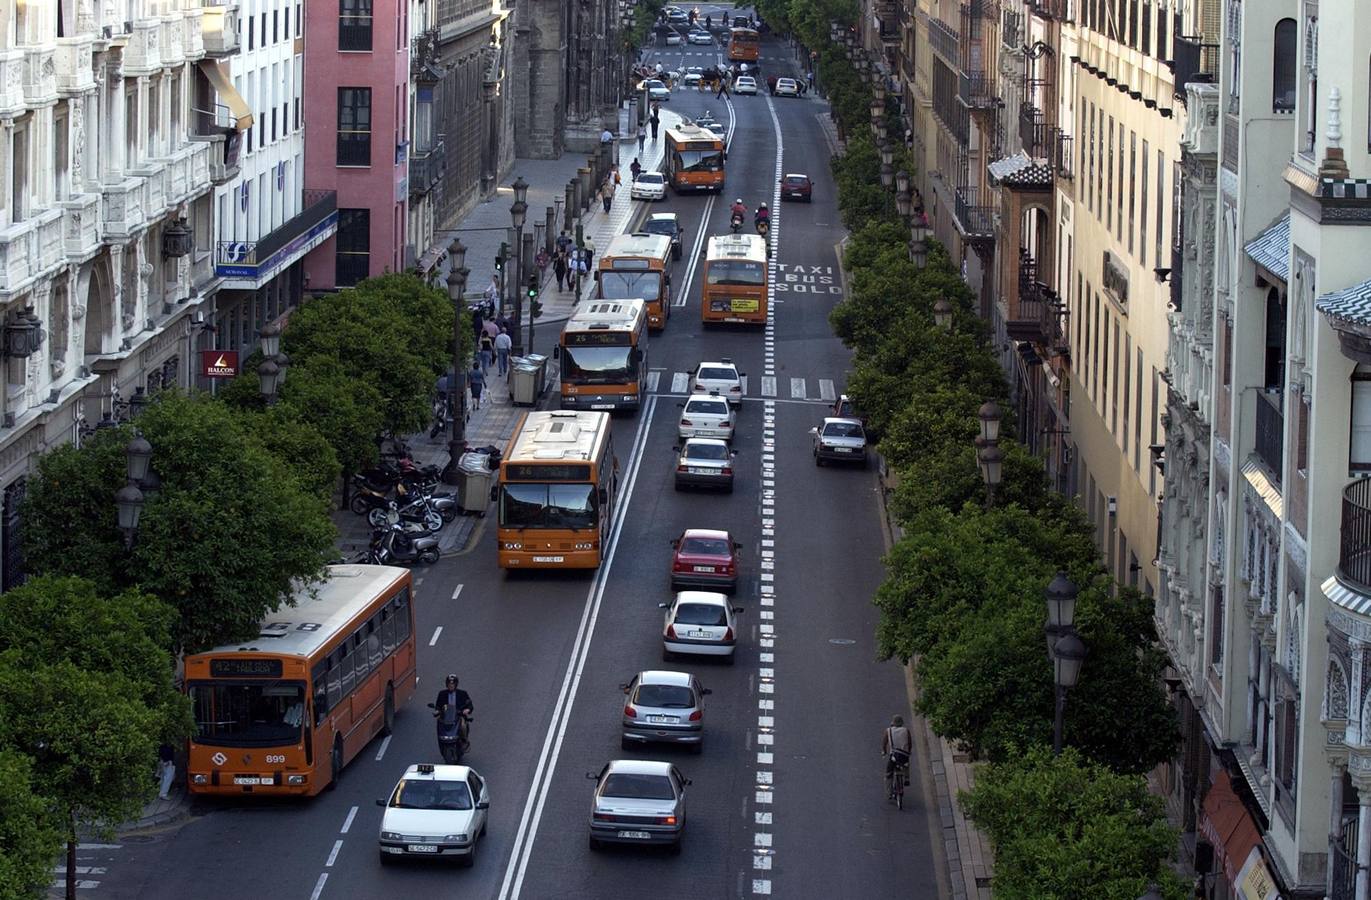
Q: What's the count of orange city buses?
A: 7